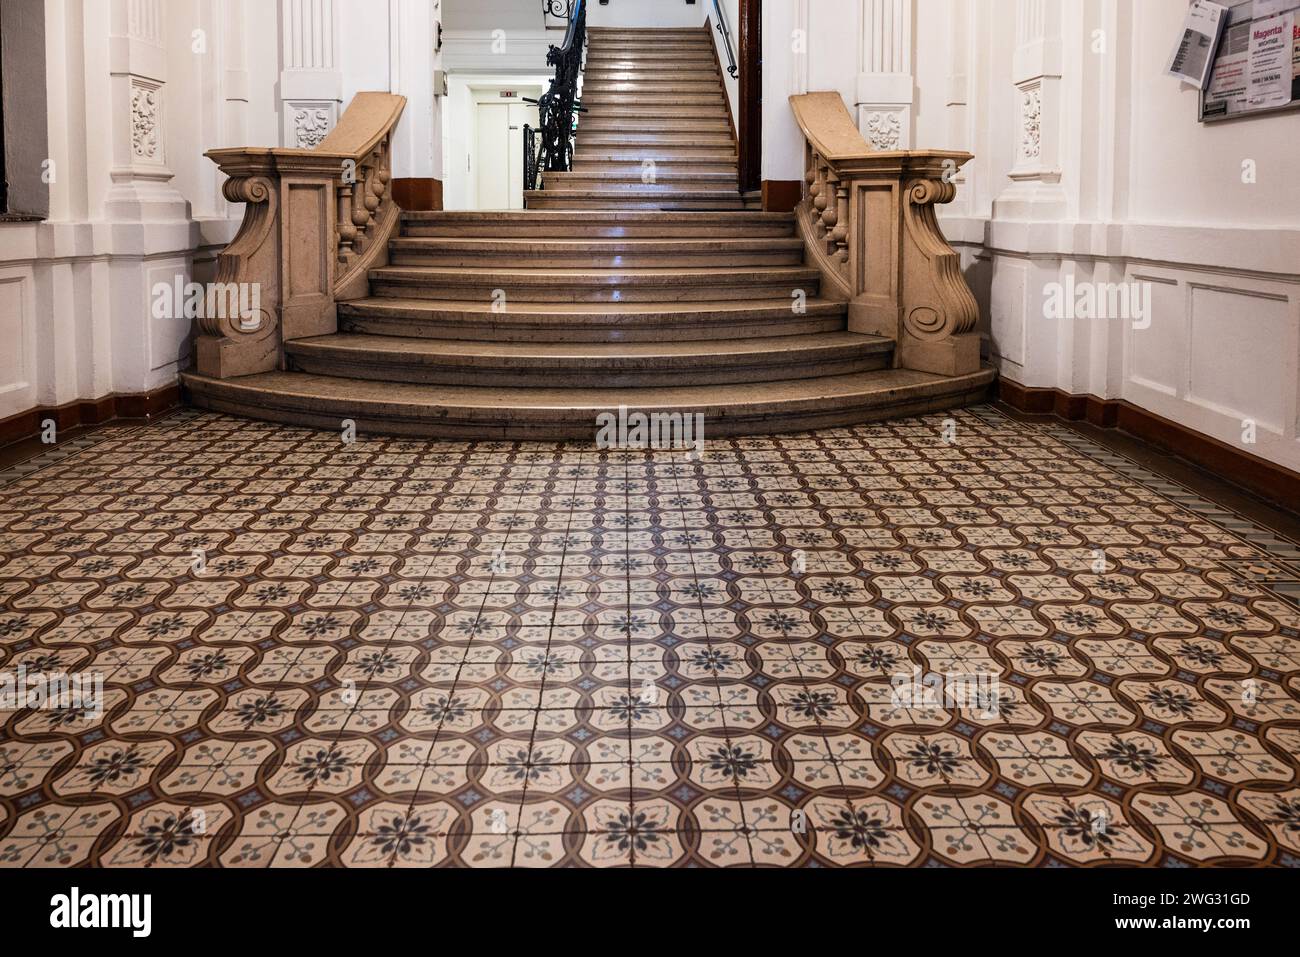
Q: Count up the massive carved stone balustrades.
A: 2